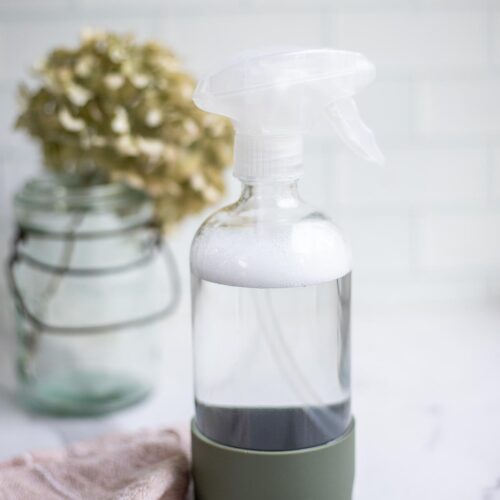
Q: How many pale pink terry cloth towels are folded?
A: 1